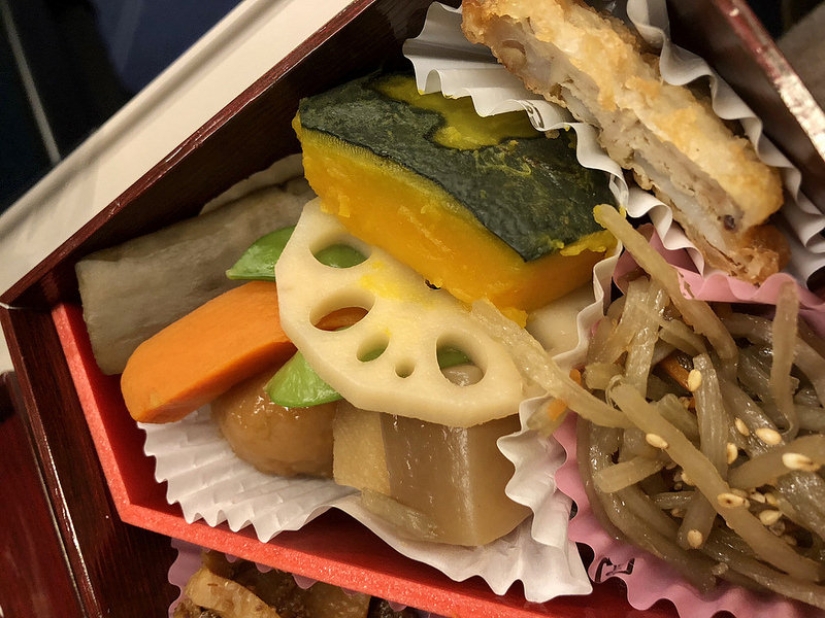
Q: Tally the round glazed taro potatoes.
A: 1